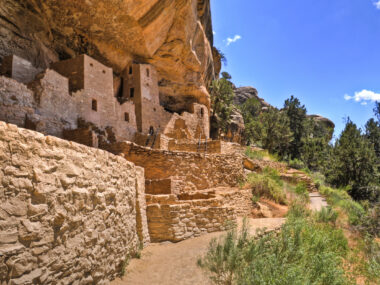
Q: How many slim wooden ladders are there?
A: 2